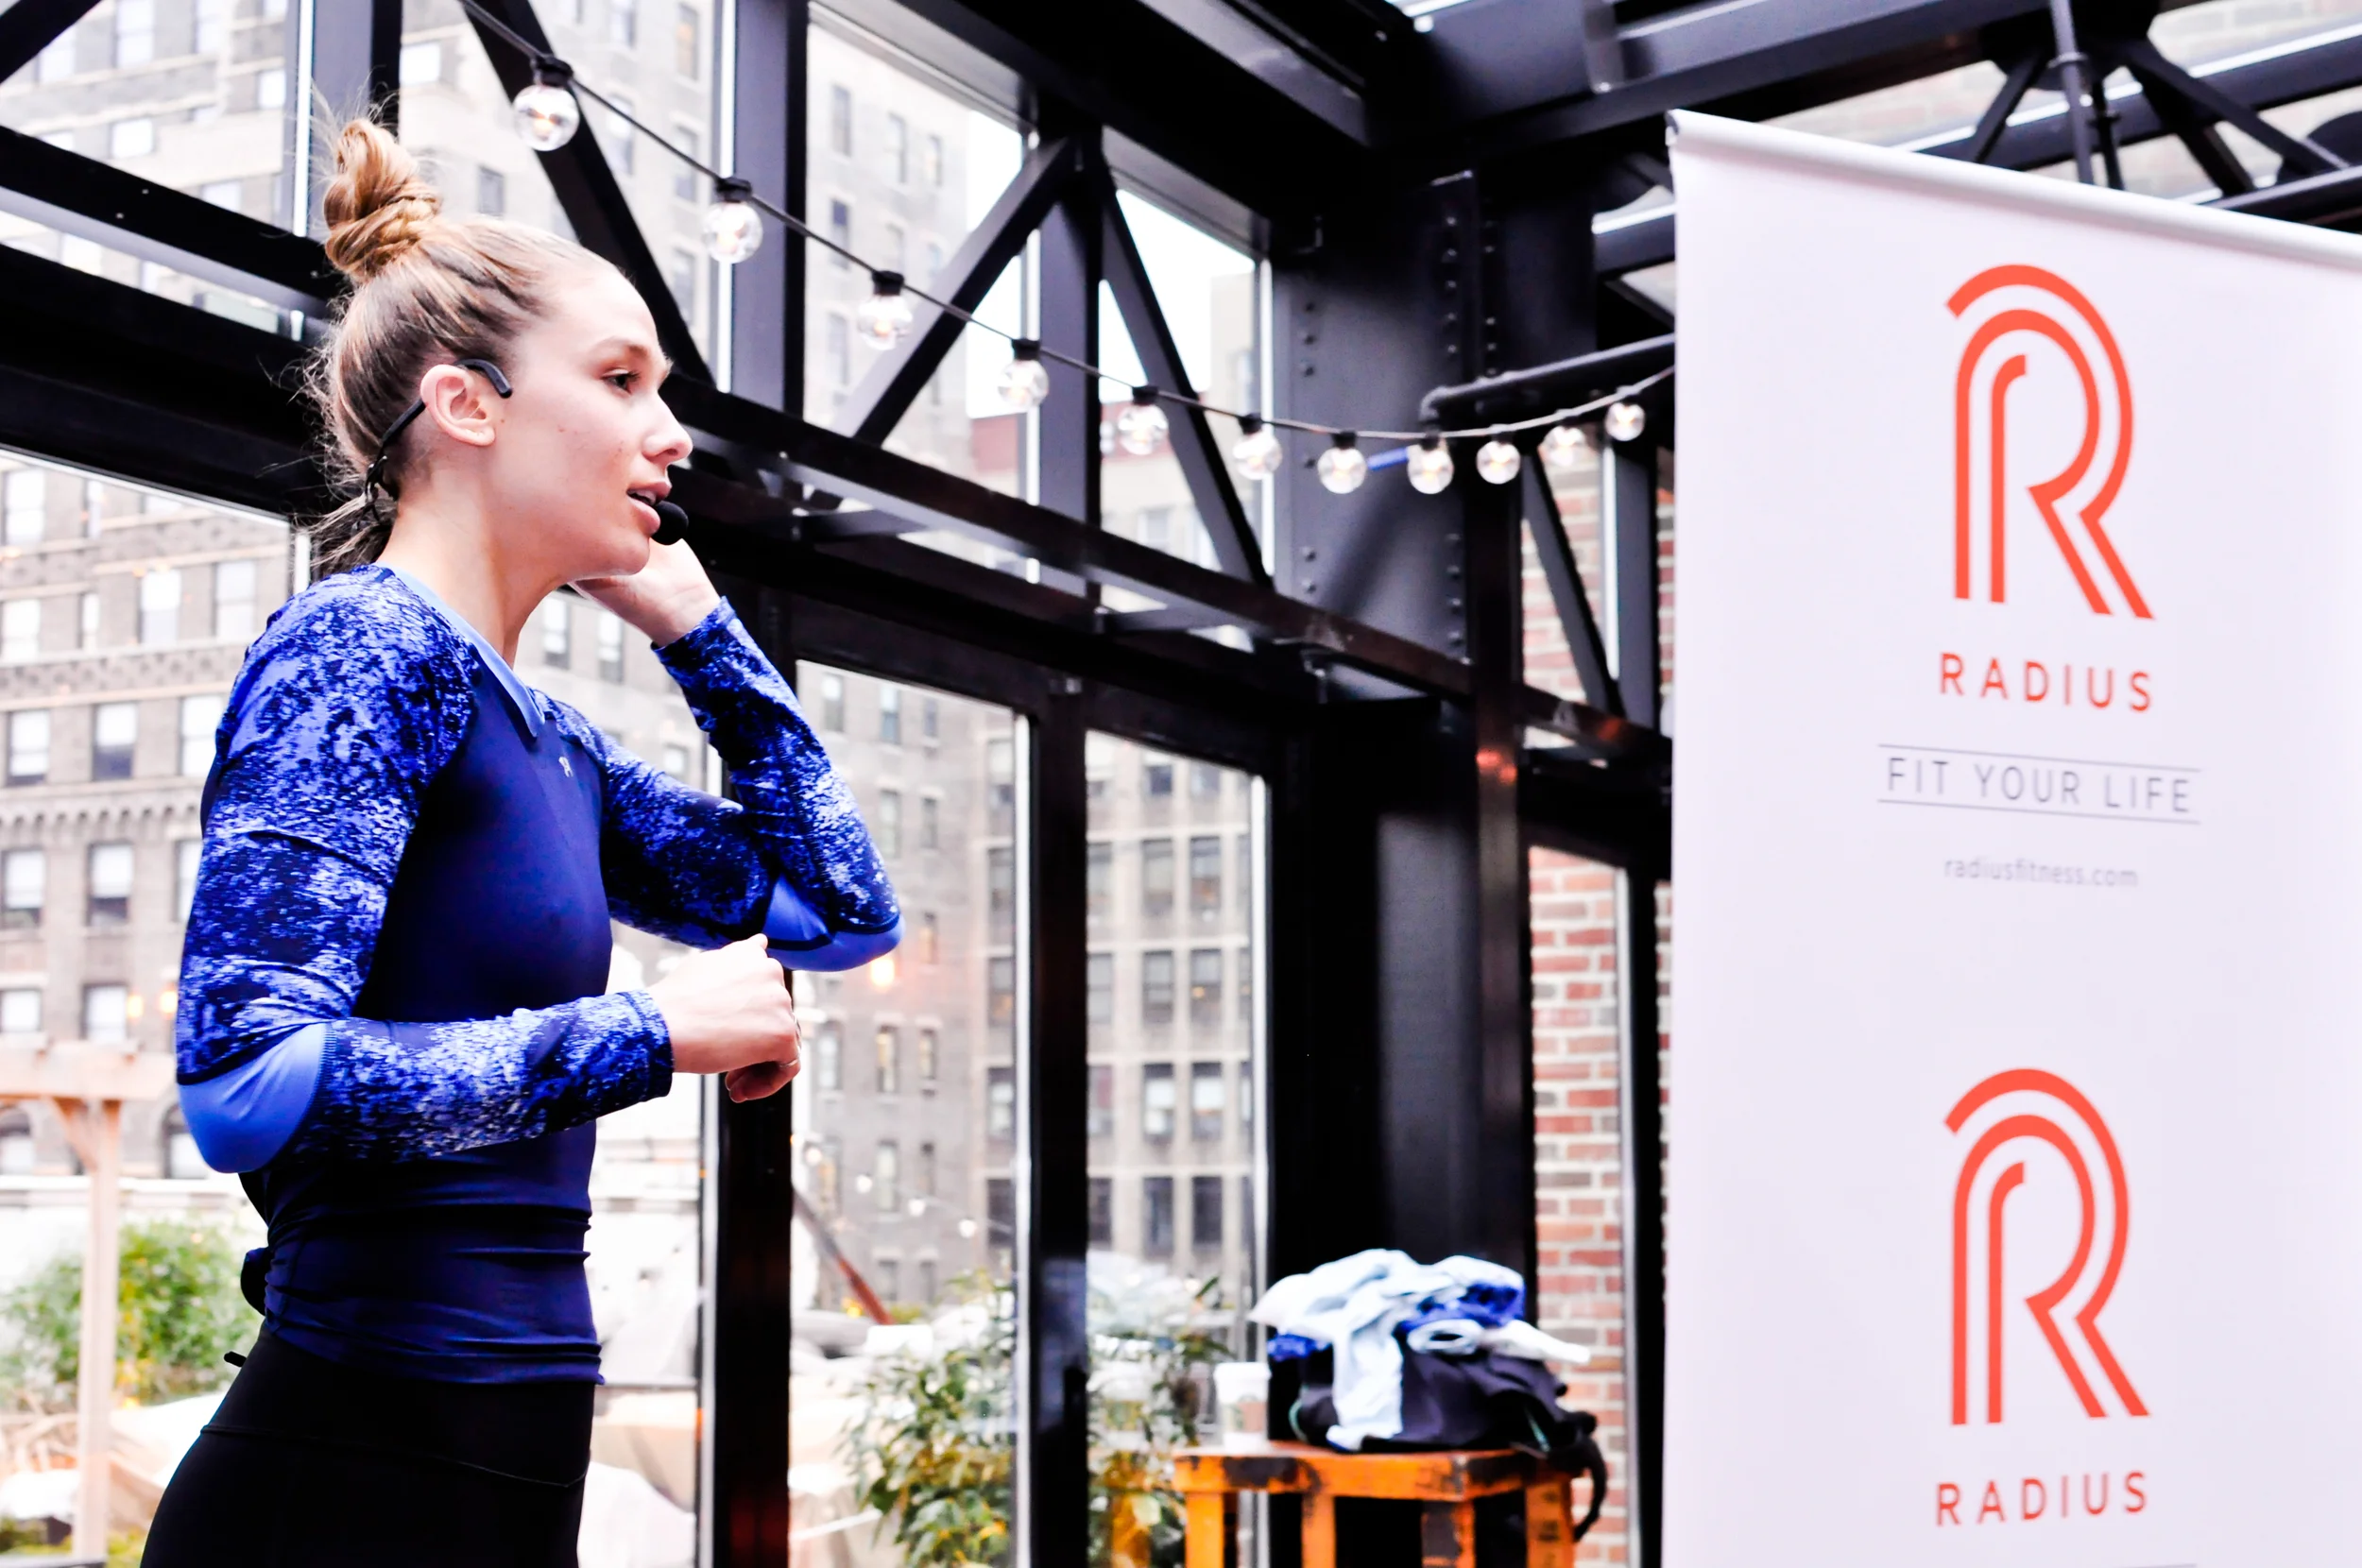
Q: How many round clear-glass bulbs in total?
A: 11